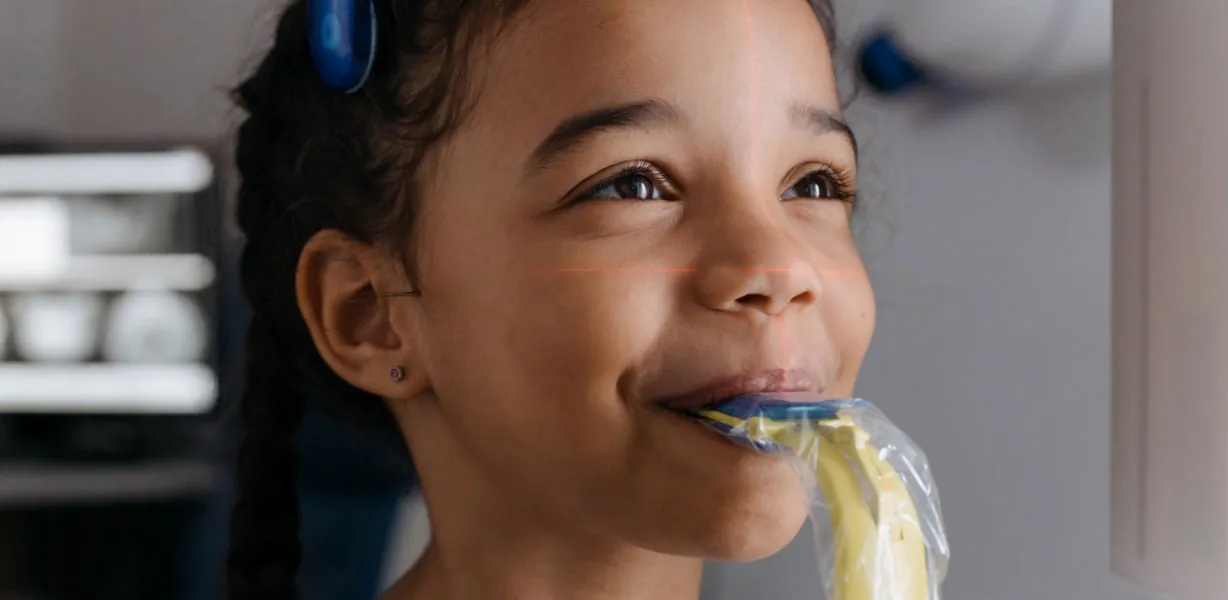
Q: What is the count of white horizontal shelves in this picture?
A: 3